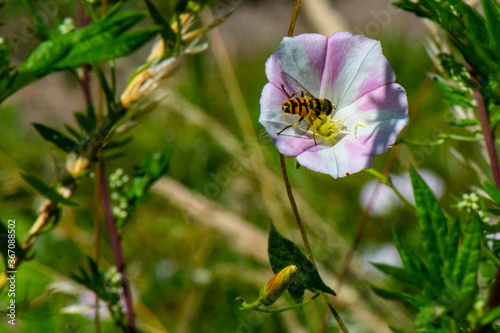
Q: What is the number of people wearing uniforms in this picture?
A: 0